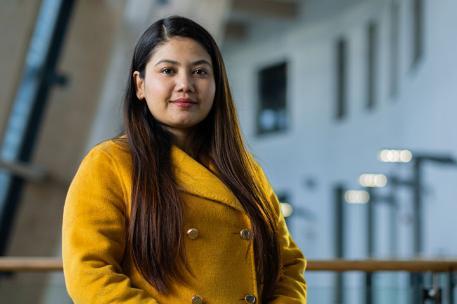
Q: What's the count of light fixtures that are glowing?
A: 4